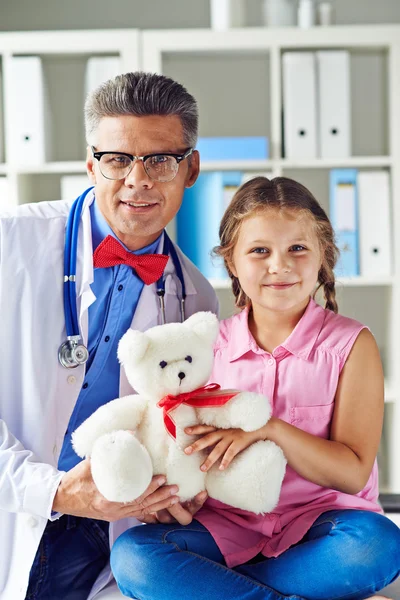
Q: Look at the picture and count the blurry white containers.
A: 4